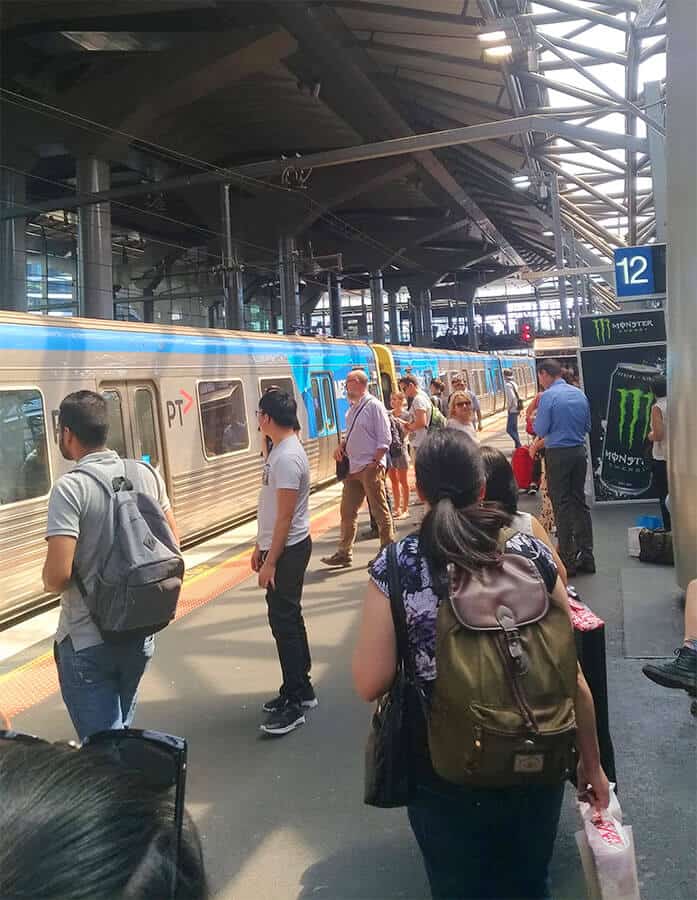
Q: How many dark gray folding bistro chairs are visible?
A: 0